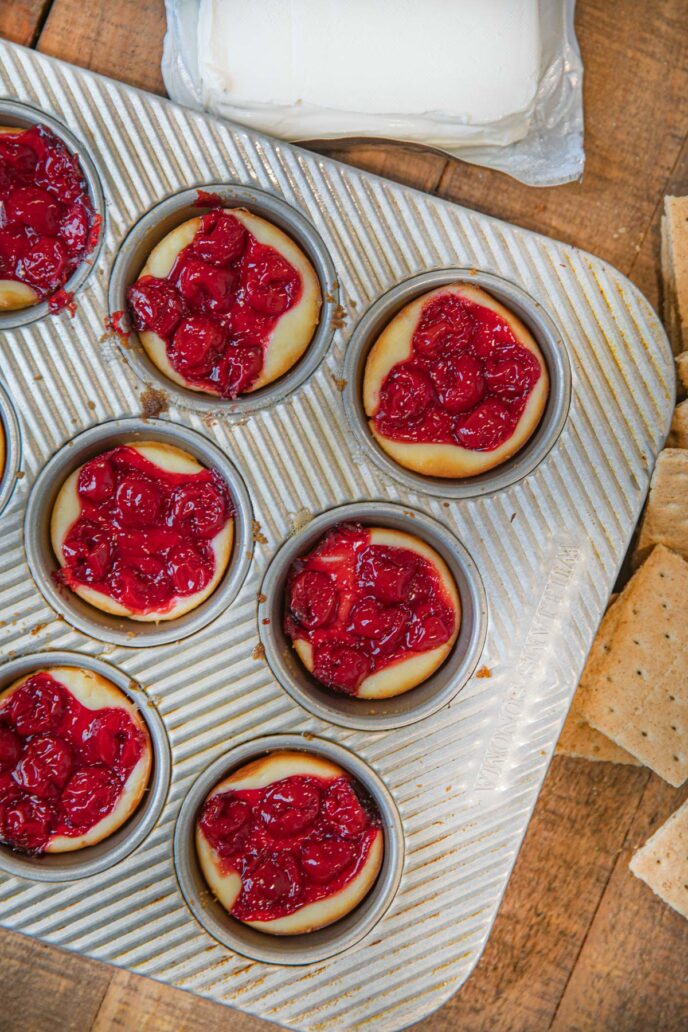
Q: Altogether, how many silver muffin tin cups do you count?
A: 8